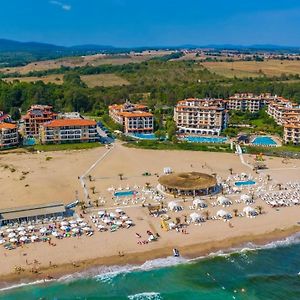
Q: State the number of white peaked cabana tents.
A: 7